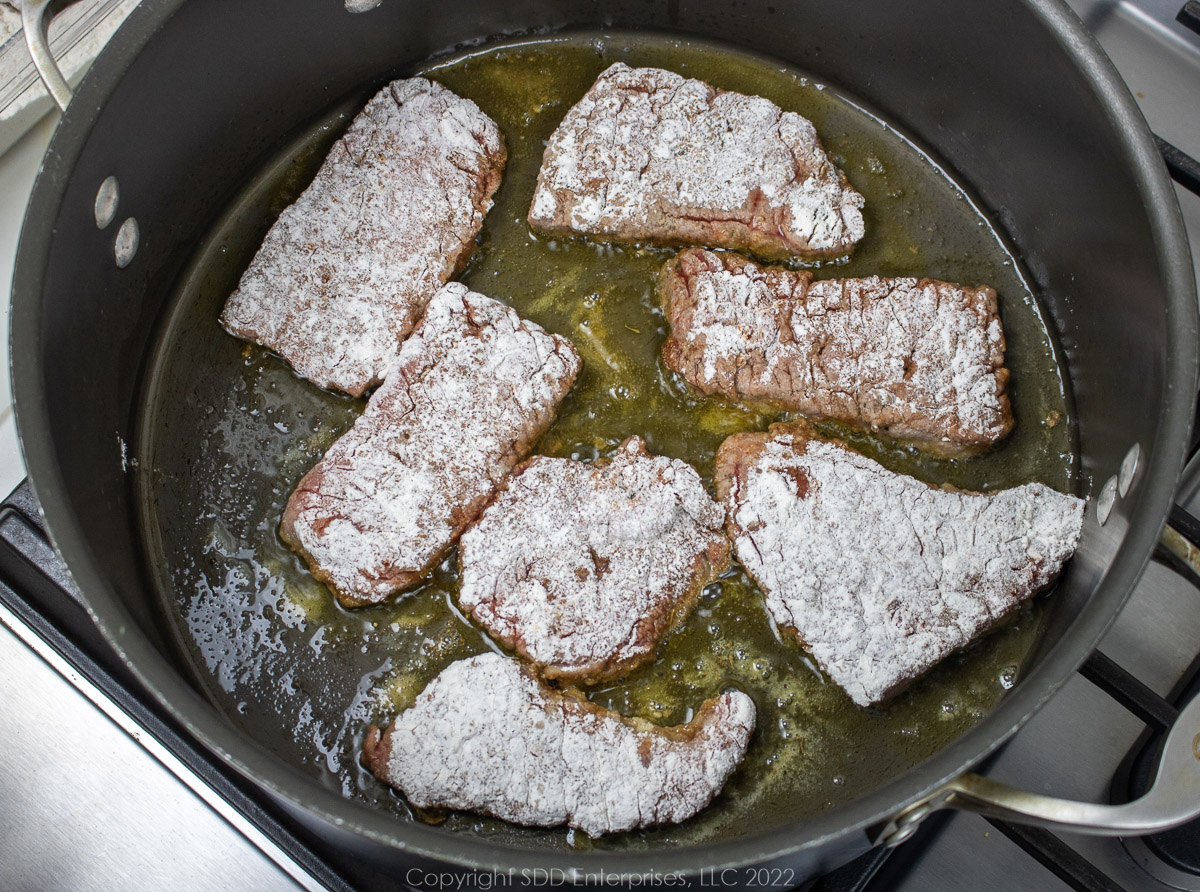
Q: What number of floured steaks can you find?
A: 7